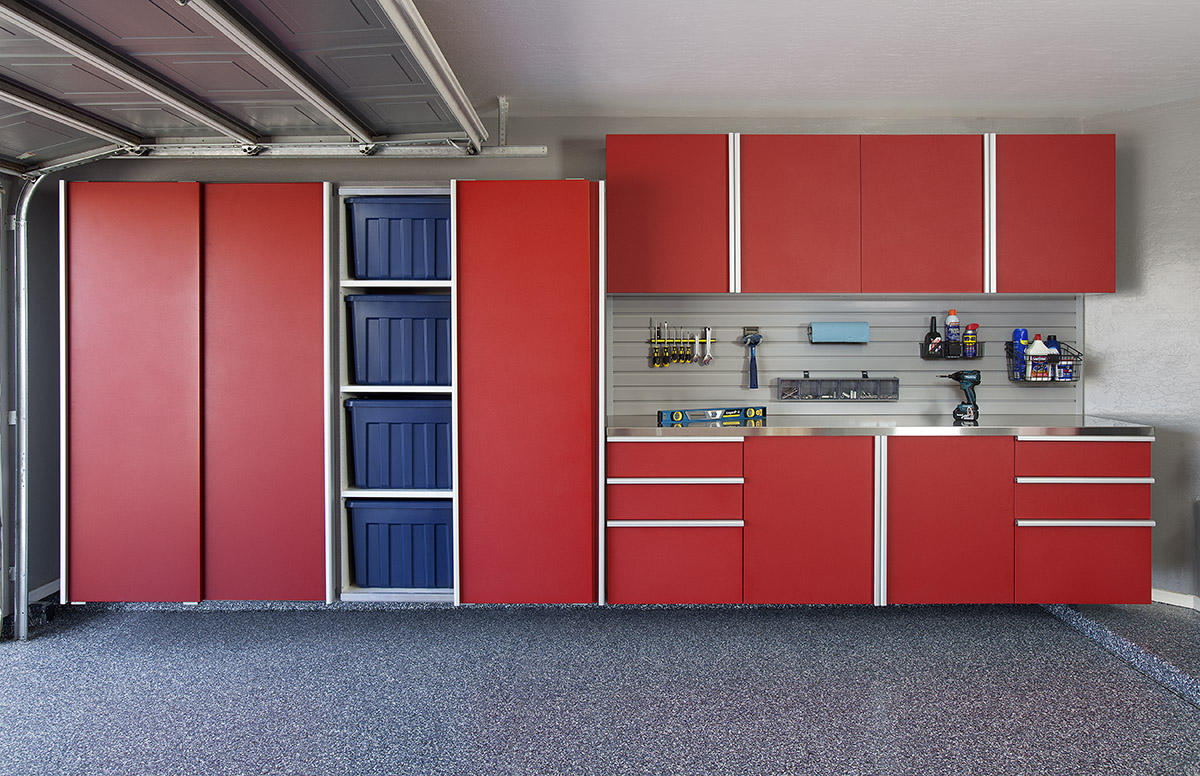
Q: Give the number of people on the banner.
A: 0